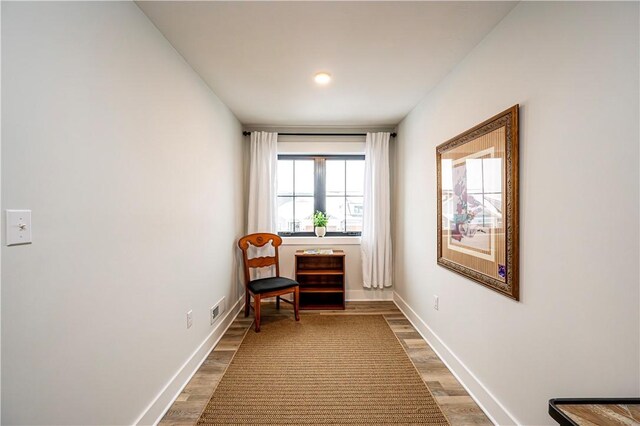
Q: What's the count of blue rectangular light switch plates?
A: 0